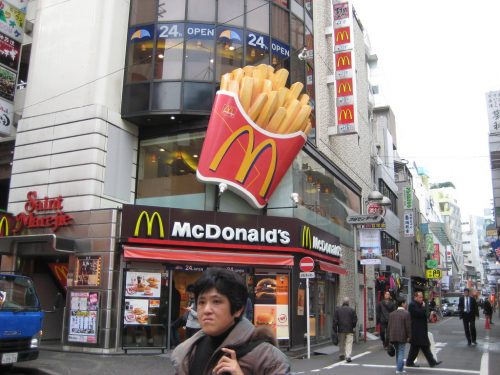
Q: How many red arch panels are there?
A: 4